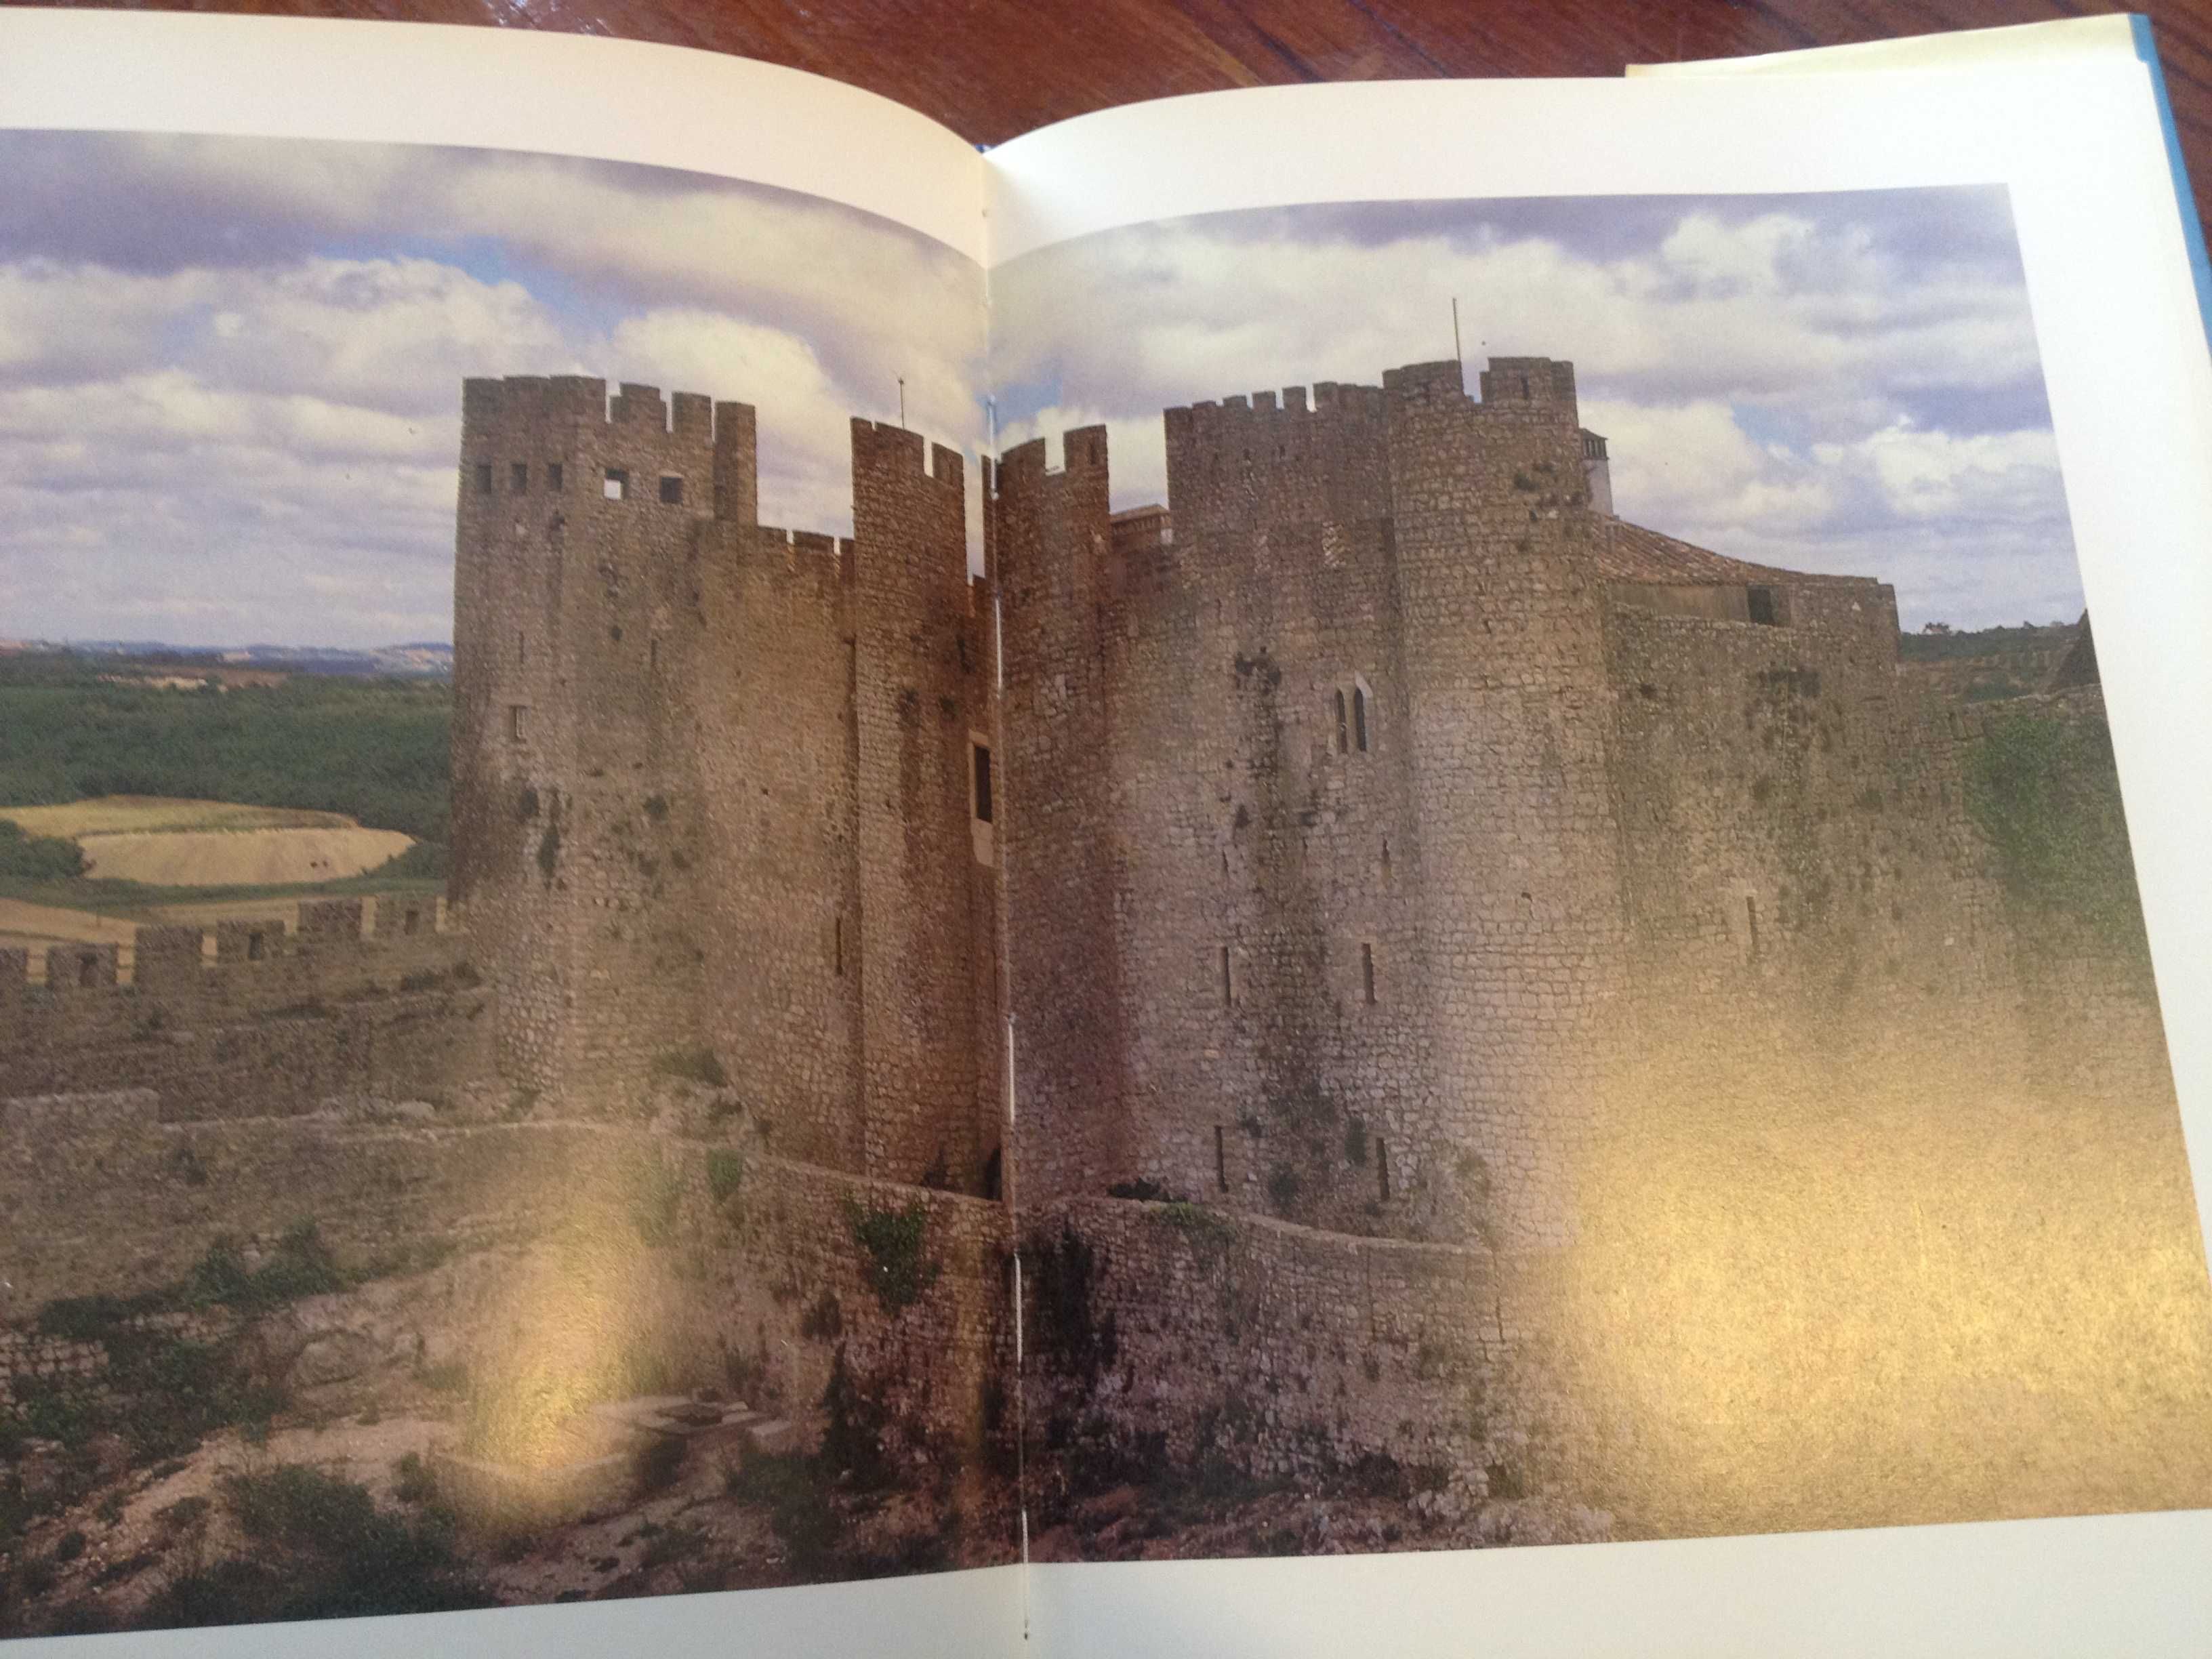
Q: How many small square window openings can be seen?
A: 5